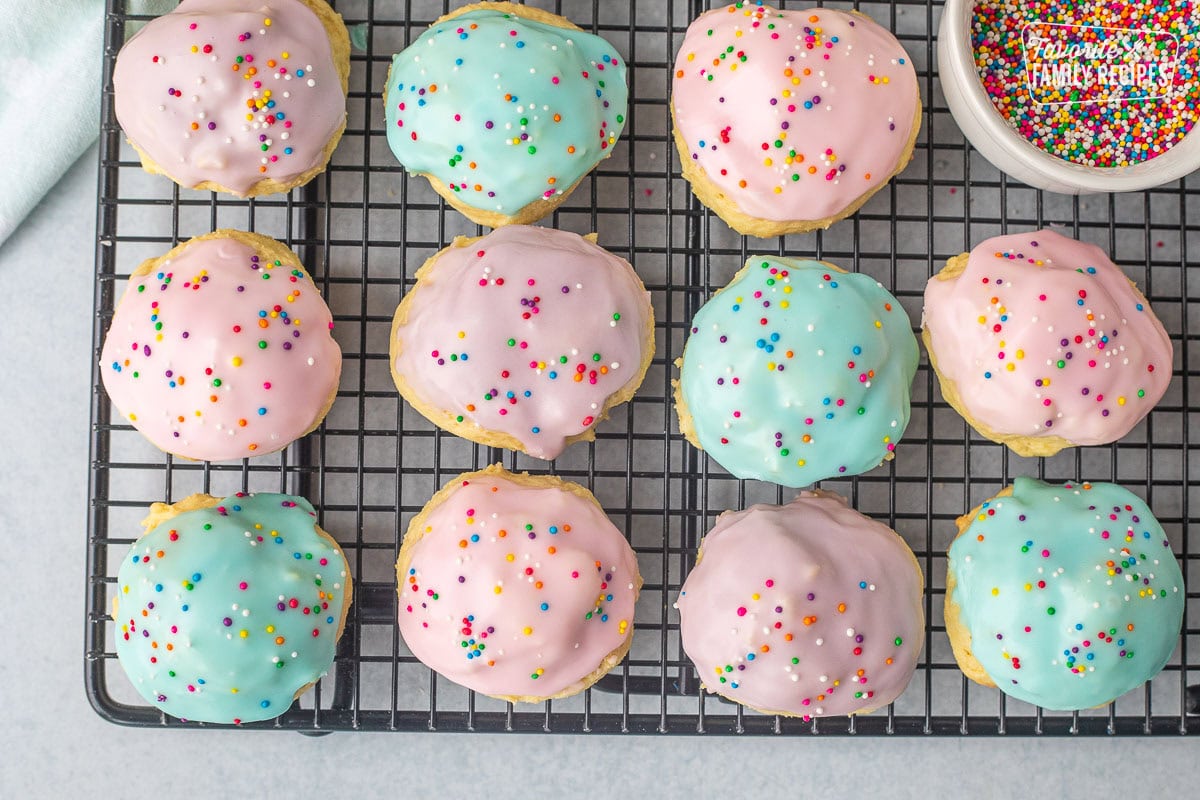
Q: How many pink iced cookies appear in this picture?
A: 4